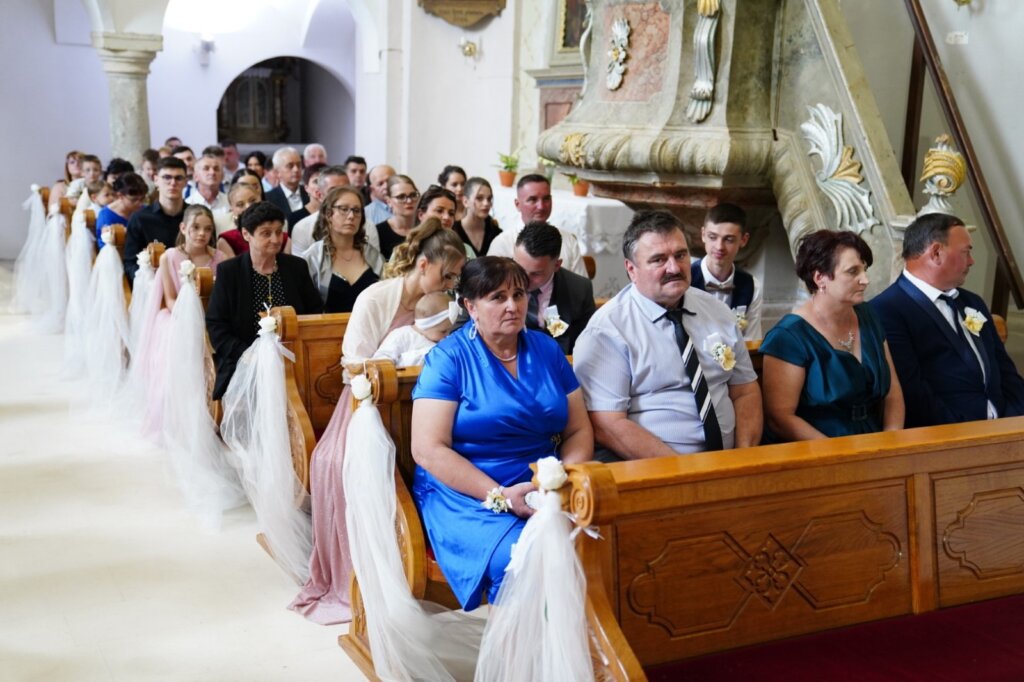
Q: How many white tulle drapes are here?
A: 9